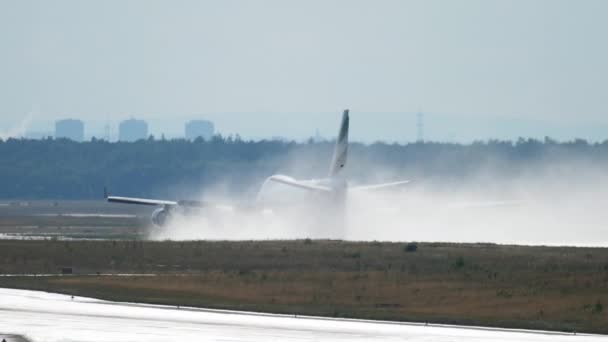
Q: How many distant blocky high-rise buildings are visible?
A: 3